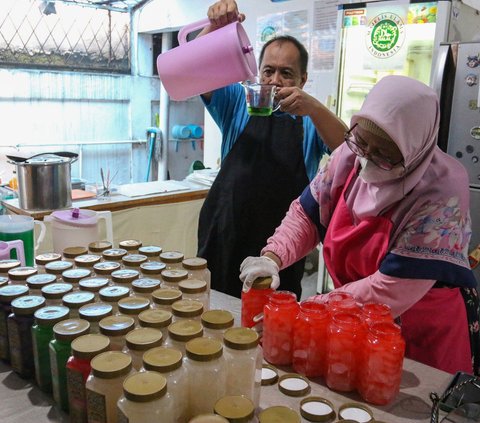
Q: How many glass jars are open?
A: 6